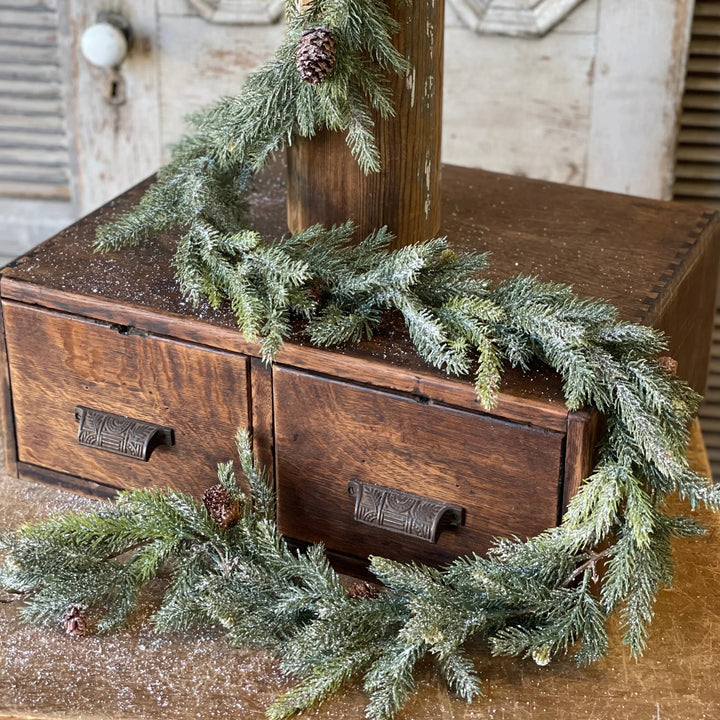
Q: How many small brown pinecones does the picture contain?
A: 5